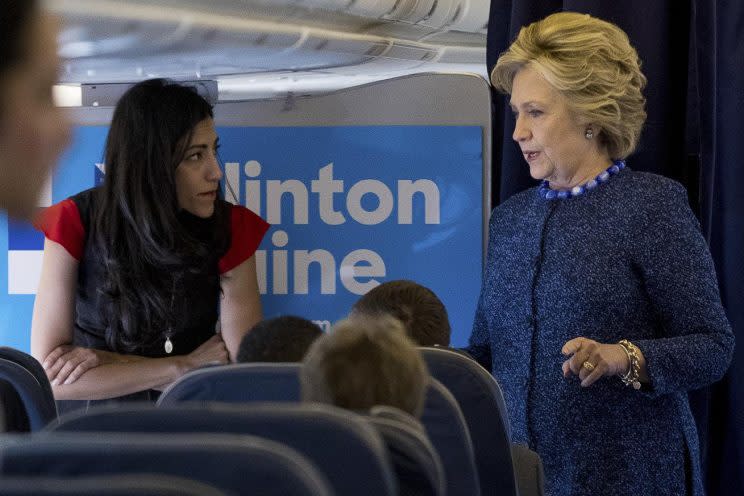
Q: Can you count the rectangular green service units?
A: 0